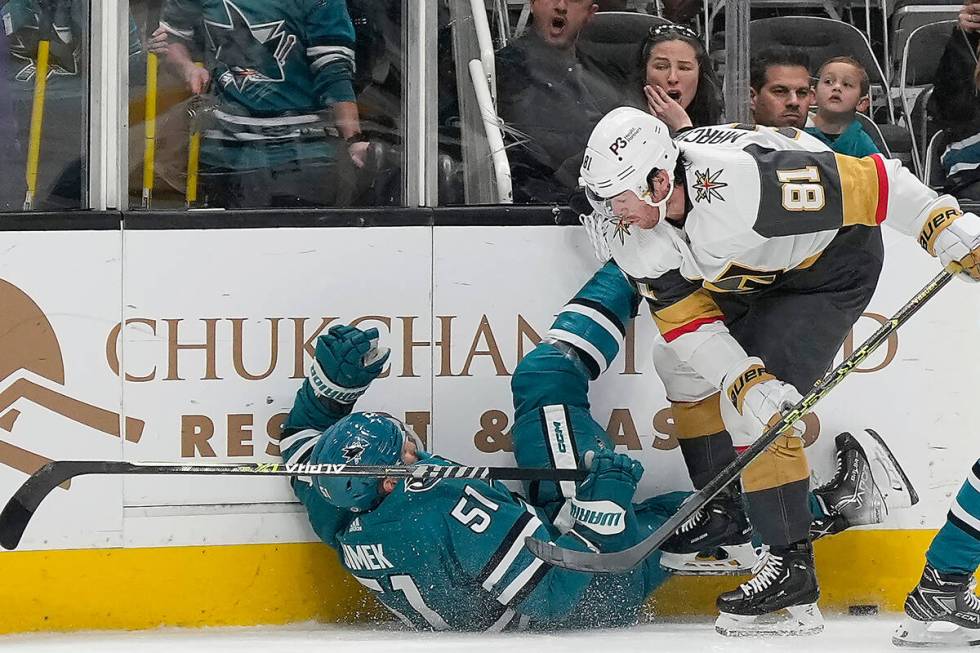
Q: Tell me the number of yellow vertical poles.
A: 3